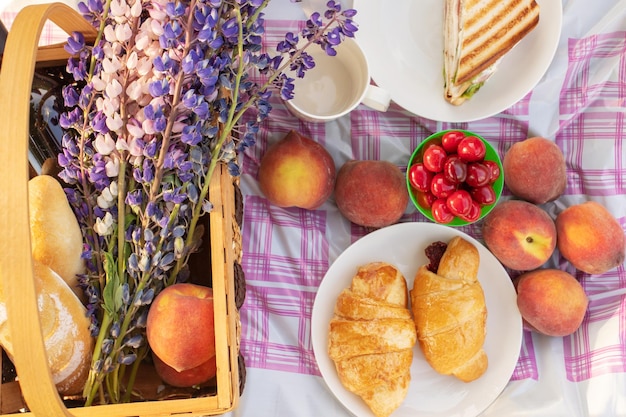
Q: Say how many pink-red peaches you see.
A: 8